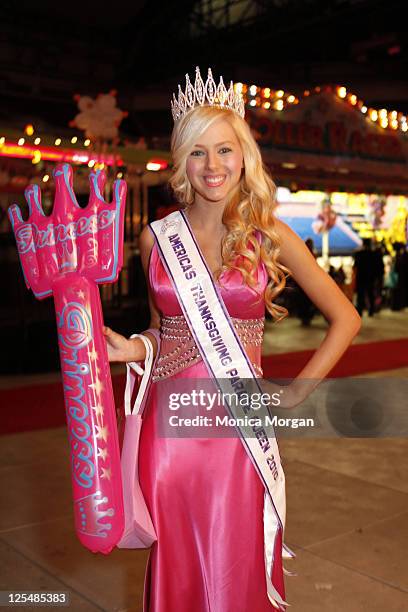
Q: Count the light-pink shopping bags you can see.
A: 1